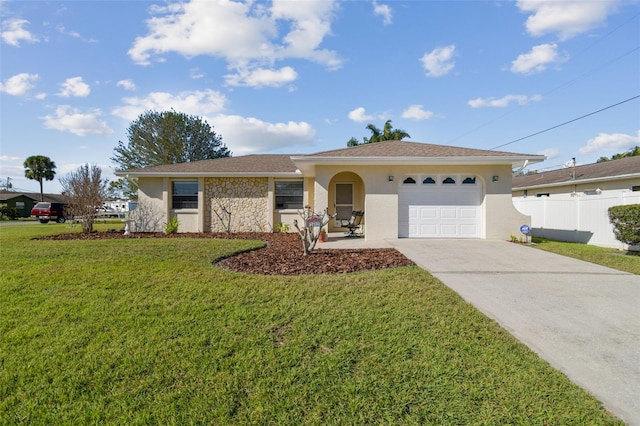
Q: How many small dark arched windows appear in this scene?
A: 4